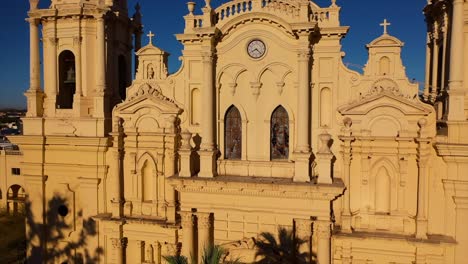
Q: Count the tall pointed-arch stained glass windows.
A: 2